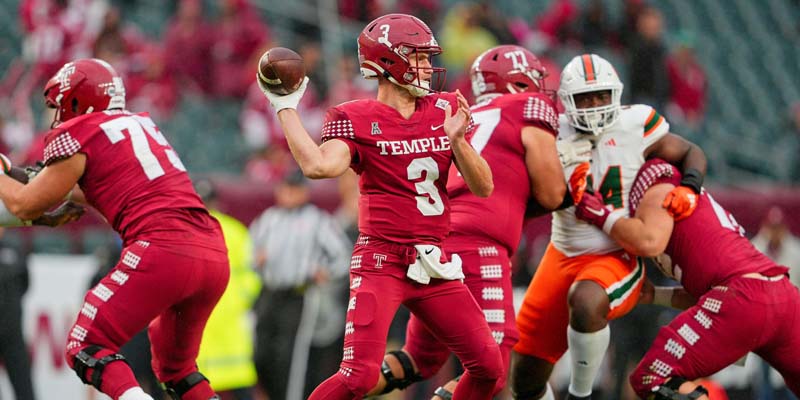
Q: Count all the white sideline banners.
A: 1